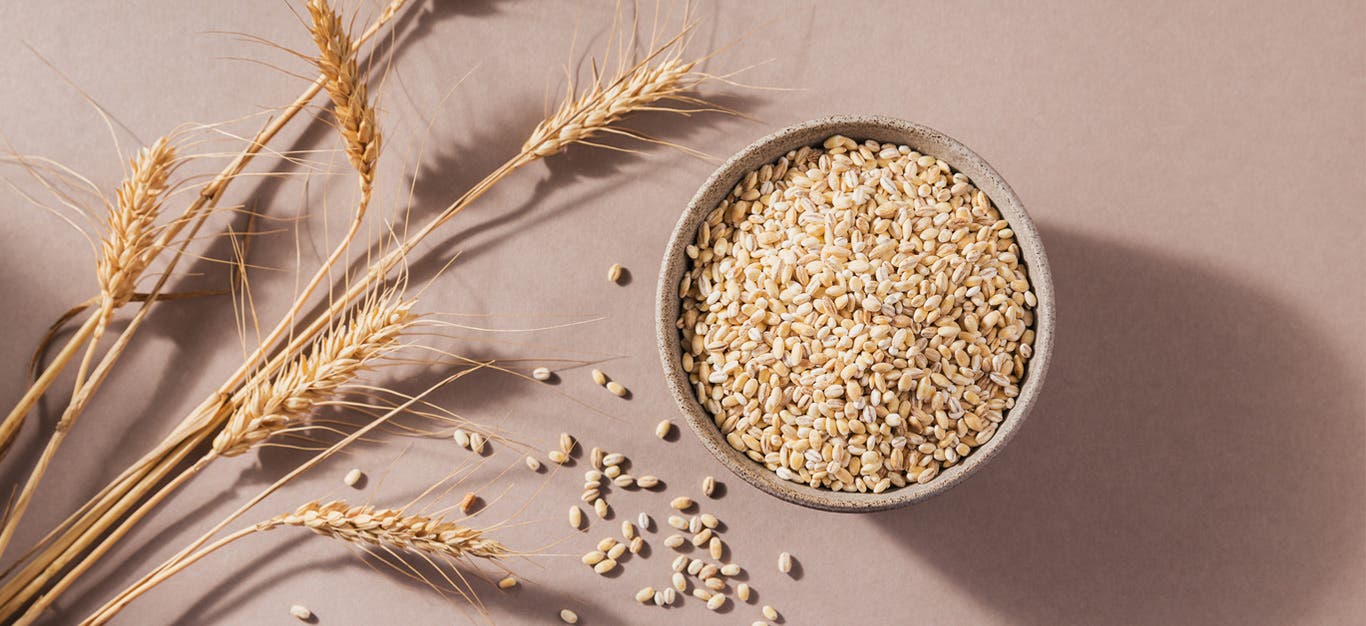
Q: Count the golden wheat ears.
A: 5